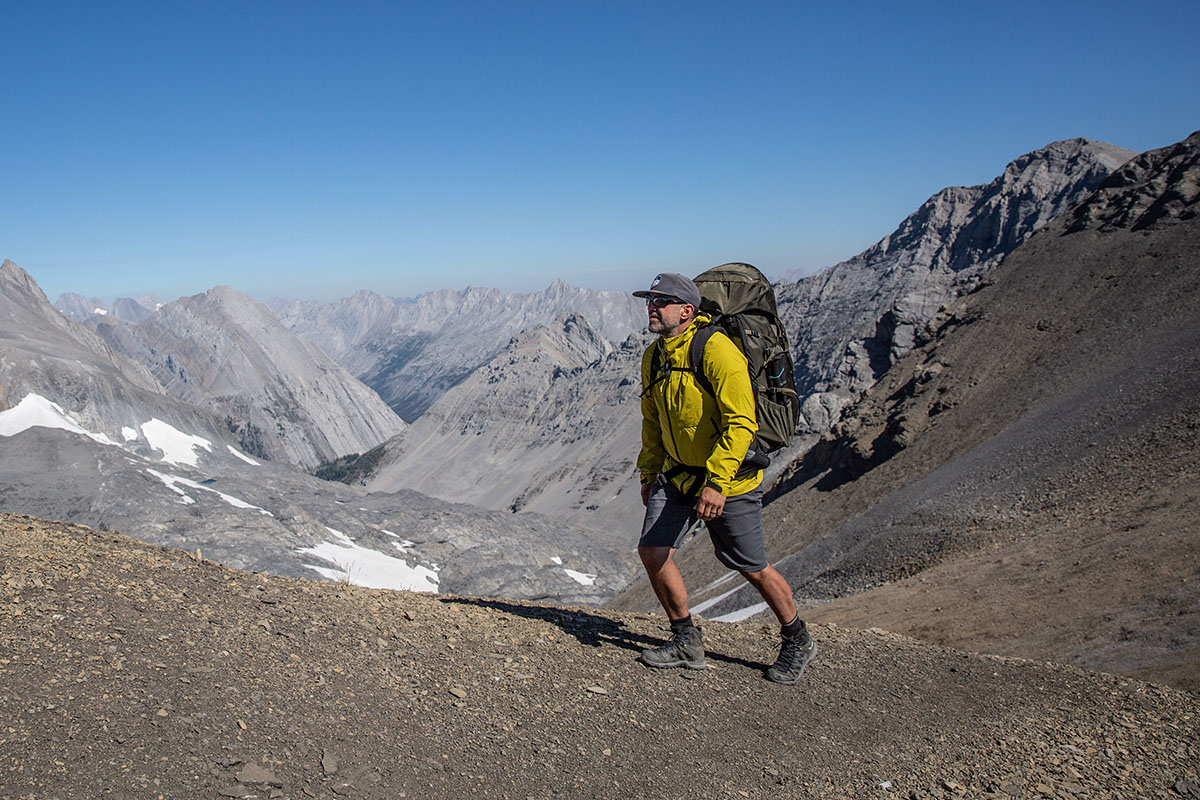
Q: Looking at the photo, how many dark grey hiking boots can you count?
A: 2